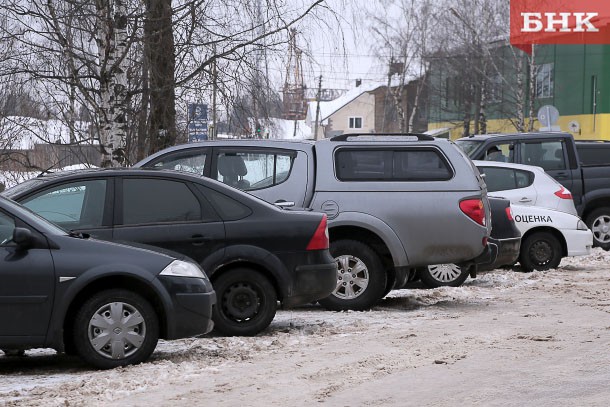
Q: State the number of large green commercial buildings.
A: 1